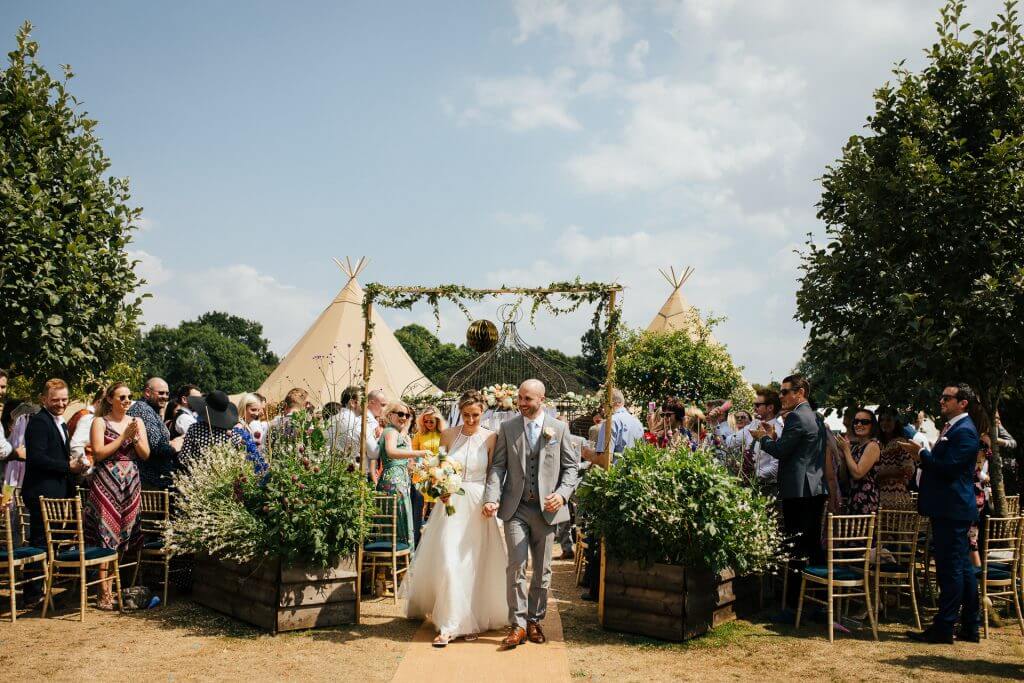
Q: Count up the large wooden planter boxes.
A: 2